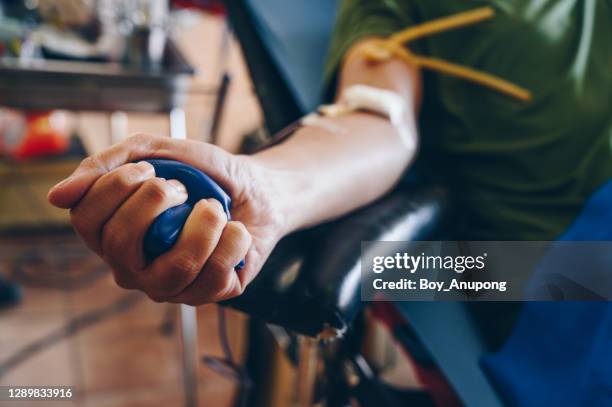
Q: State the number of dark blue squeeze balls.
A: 1